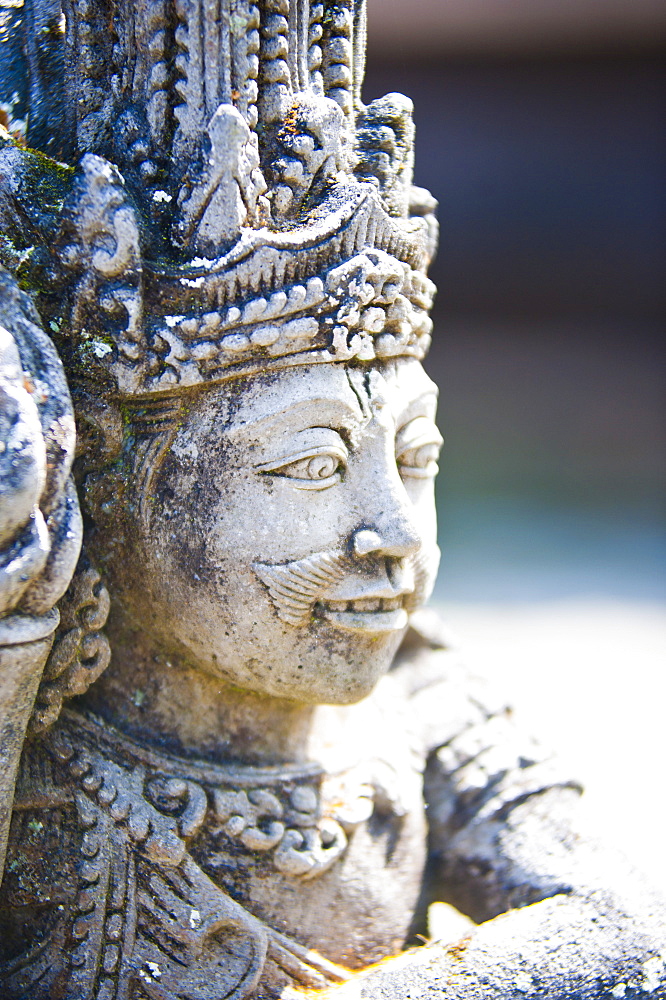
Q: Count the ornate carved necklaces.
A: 1